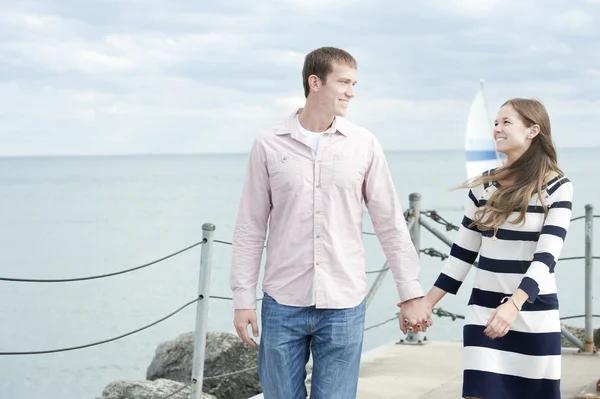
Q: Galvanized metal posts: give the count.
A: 3